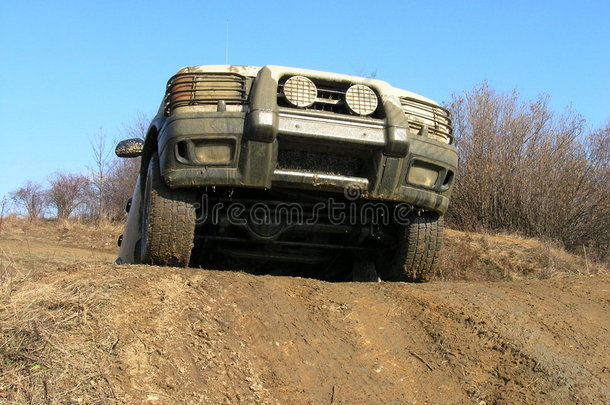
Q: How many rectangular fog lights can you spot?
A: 2